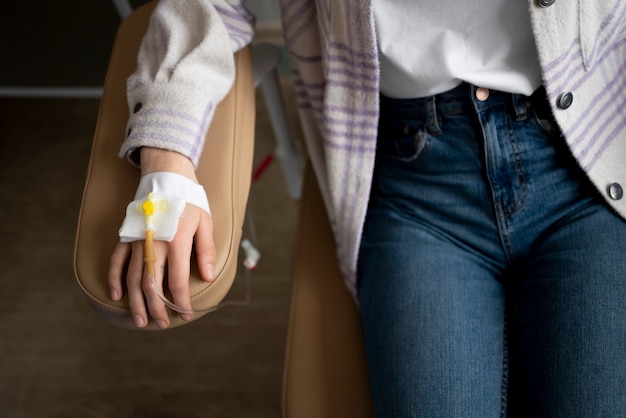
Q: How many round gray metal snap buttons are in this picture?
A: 3